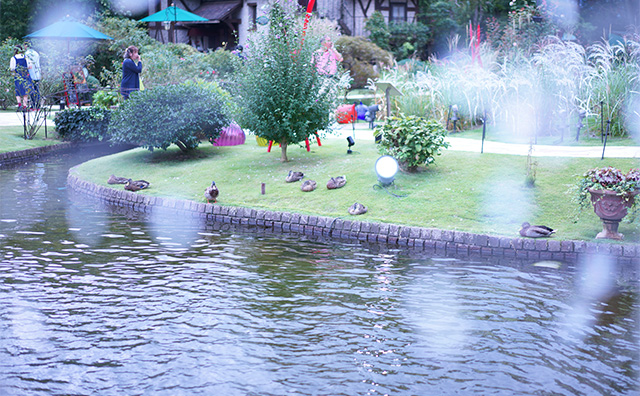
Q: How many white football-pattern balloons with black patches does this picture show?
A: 0